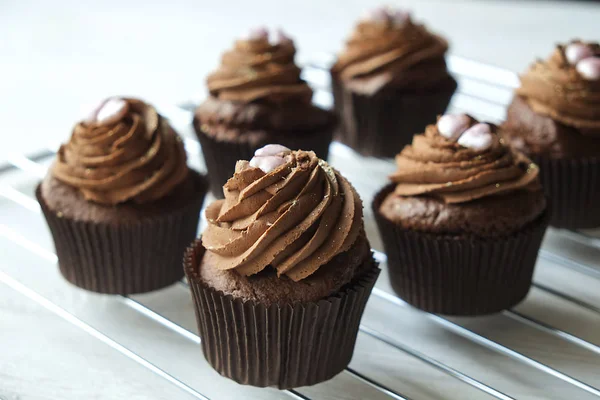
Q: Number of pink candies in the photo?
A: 12